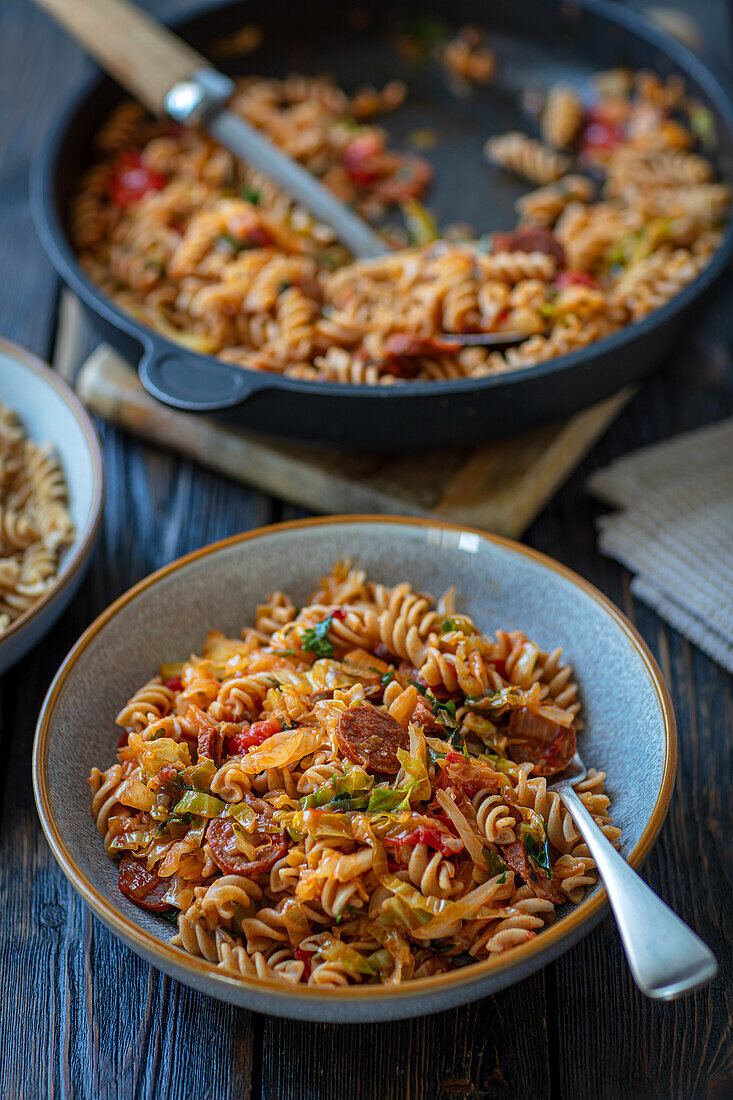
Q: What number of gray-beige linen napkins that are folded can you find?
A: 1